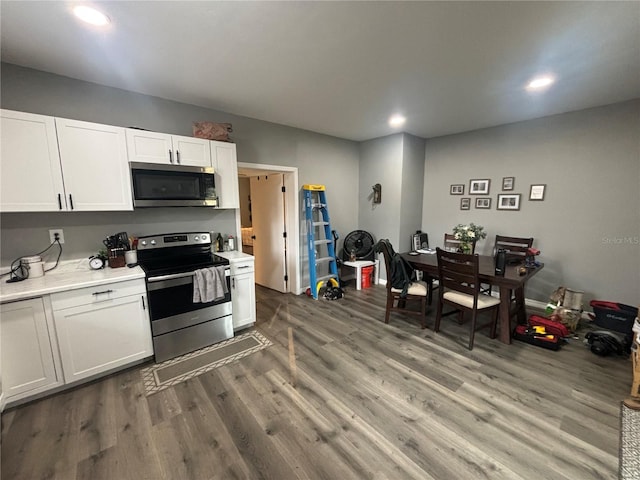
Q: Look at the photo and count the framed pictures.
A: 7